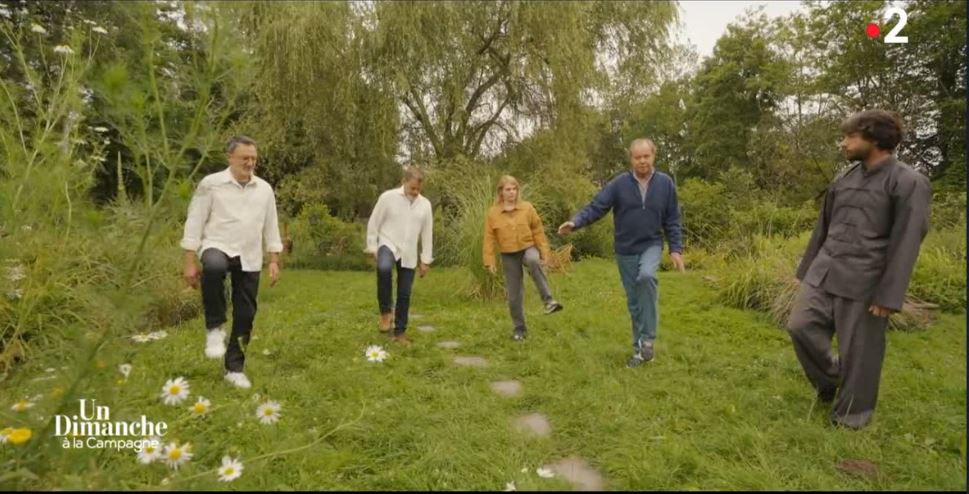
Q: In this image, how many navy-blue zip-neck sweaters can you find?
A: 1